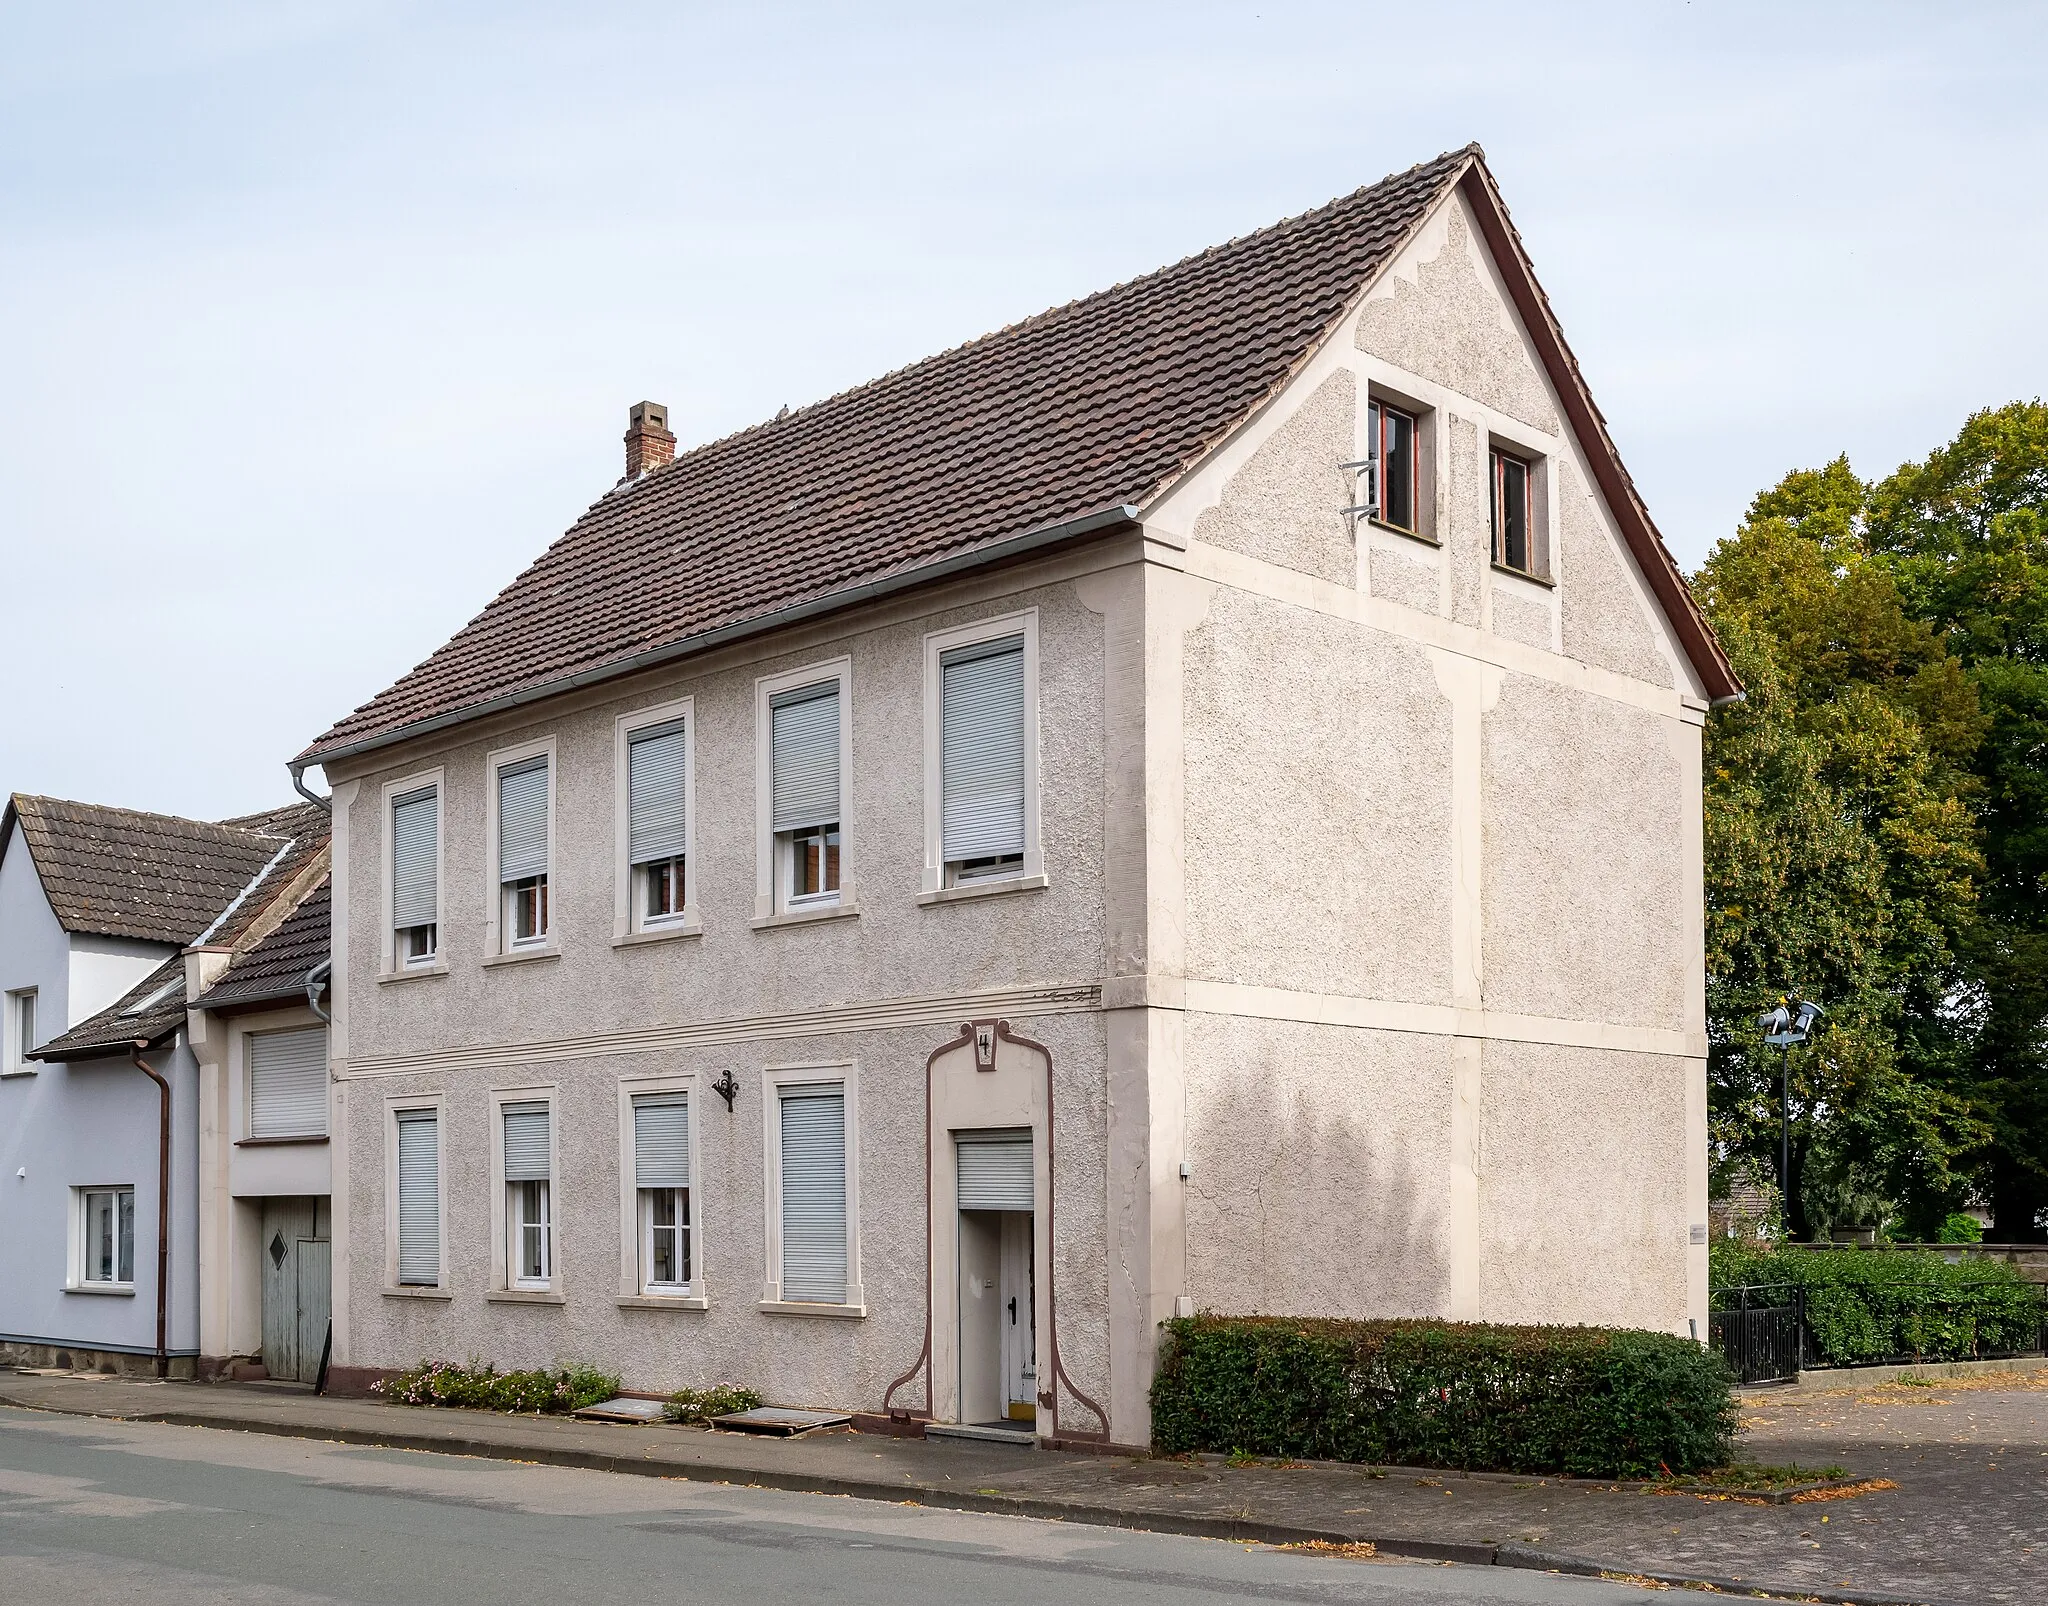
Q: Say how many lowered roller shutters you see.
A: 11